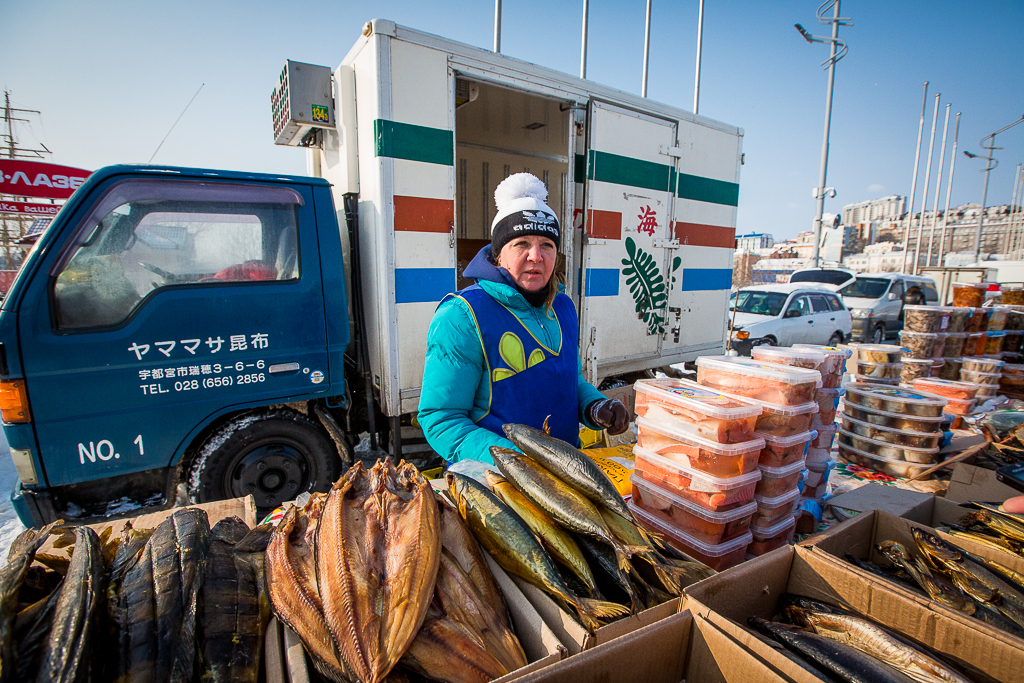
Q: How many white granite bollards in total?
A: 0